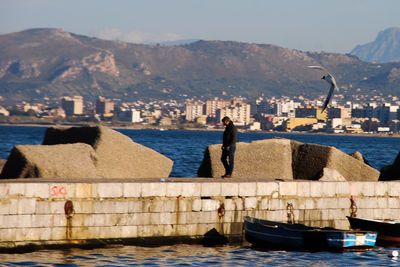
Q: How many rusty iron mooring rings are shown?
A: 4